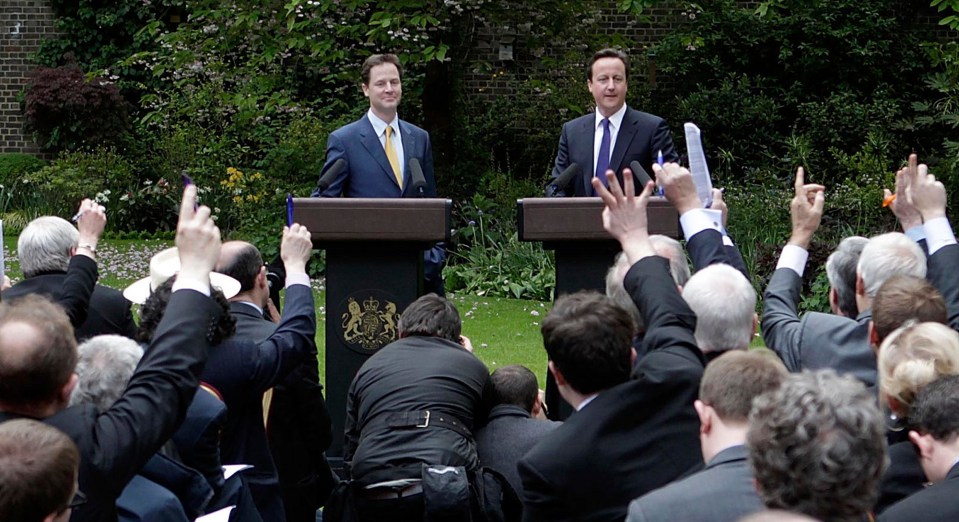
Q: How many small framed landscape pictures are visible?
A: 0